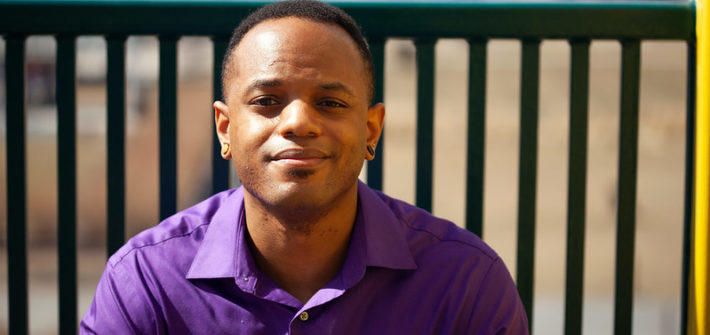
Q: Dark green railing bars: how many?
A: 12